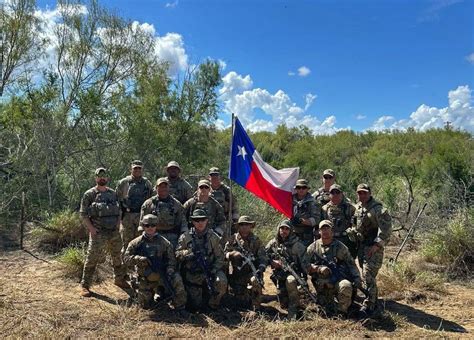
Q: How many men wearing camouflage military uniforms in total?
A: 15